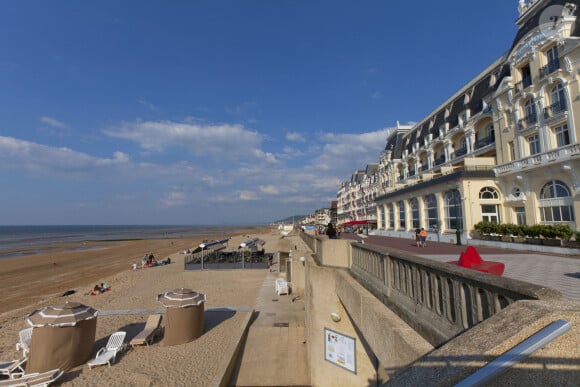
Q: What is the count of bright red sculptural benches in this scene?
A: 1